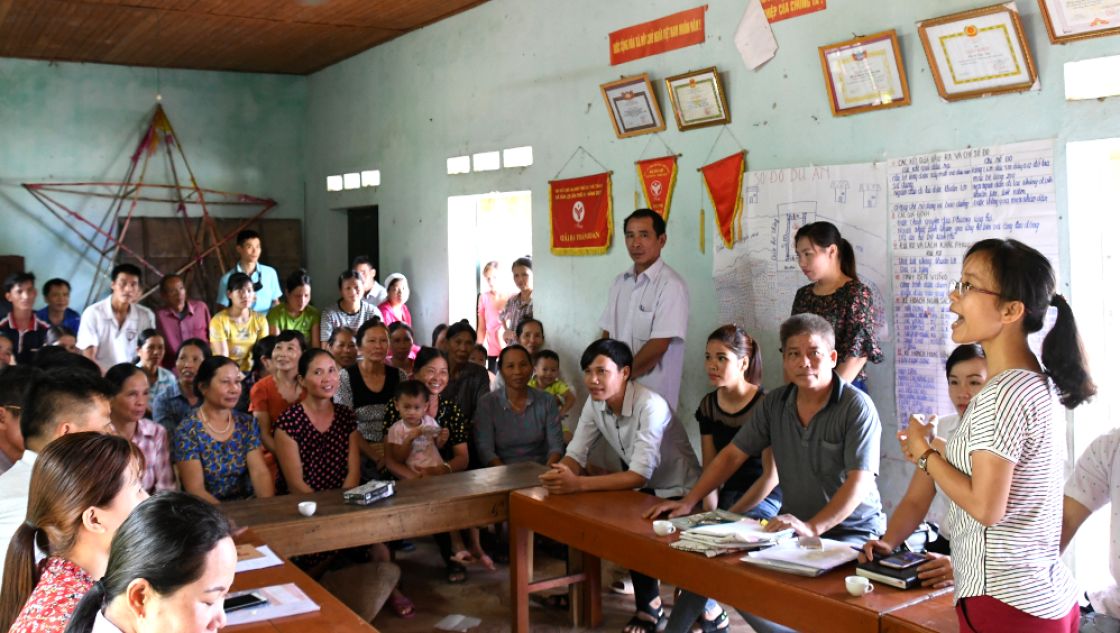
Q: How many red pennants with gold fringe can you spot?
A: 3